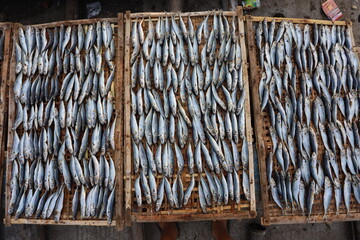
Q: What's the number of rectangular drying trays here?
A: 3